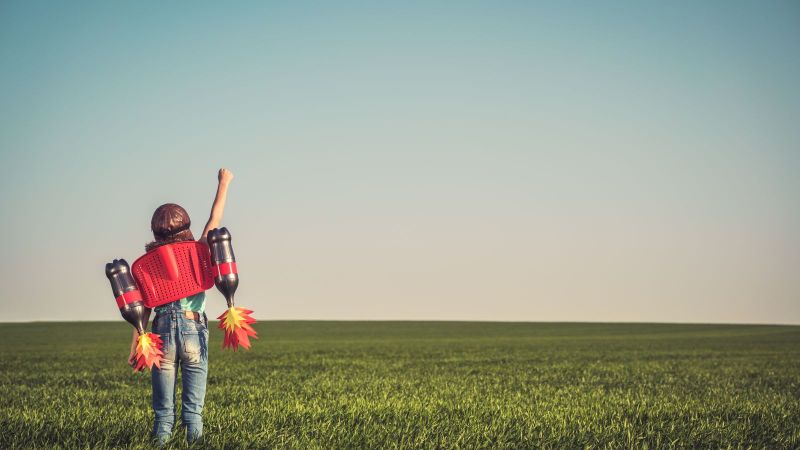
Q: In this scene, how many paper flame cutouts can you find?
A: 2